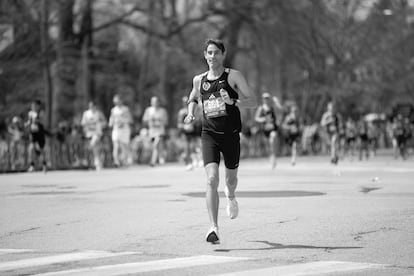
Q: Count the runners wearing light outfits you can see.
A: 3